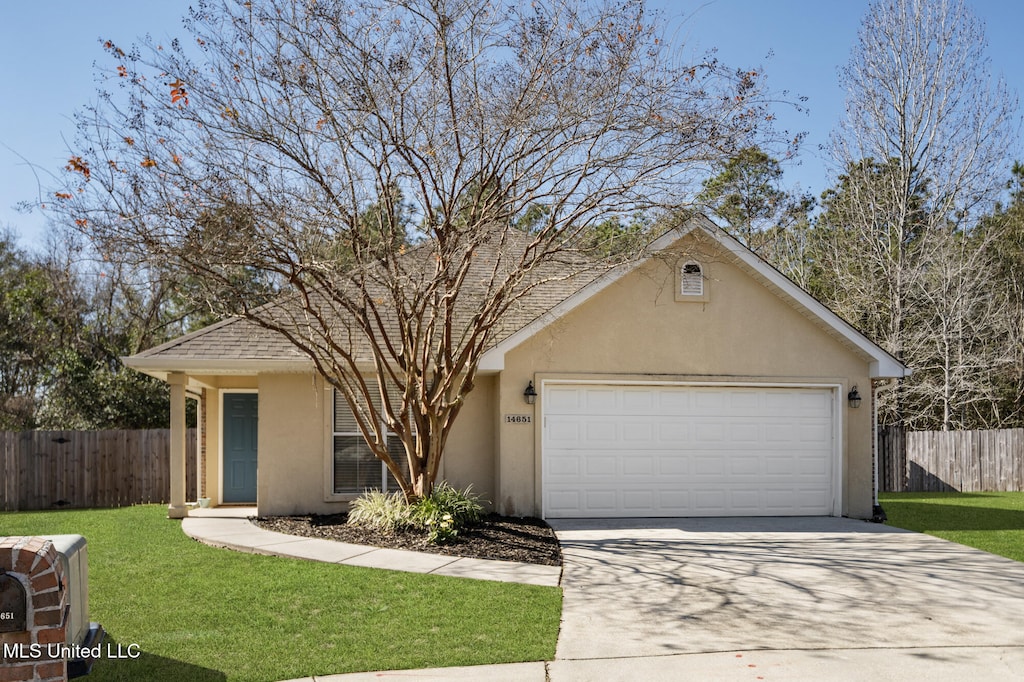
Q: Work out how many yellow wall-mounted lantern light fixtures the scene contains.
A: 0